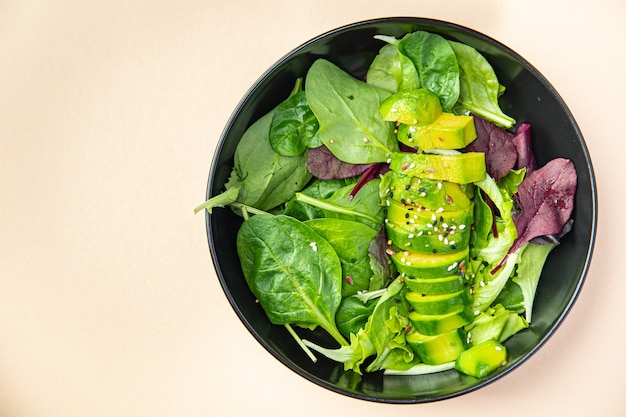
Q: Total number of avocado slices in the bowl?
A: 12